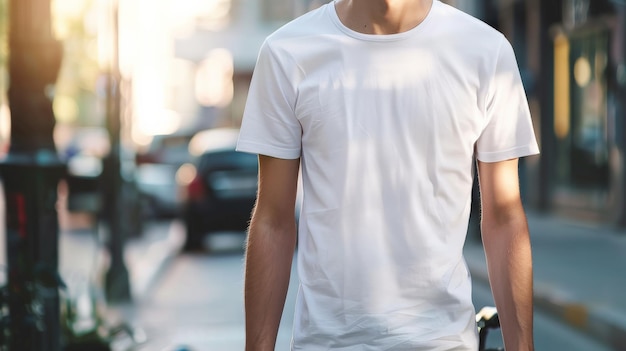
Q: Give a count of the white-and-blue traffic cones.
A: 0